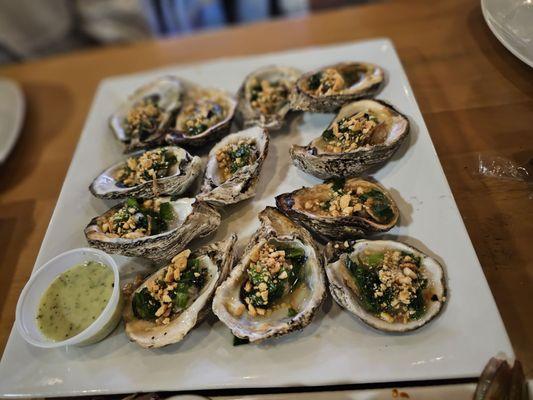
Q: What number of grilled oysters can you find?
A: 12